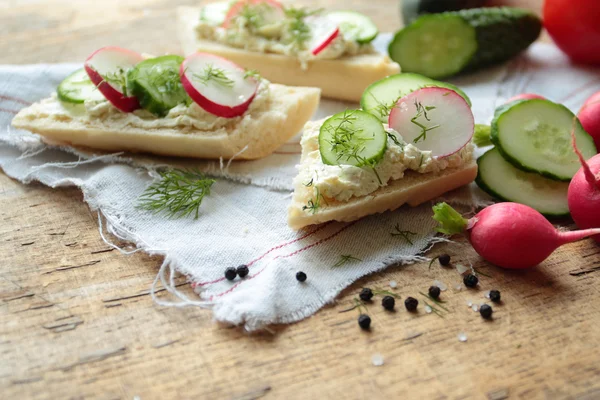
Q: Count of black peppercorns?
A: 12